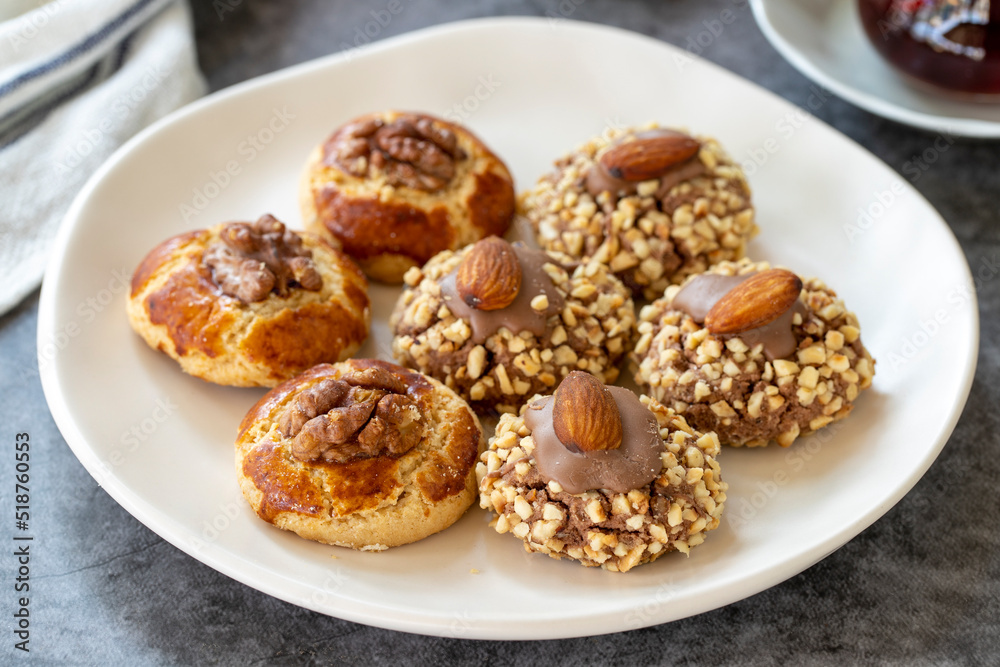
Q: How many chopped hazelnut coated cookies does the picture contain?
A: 4